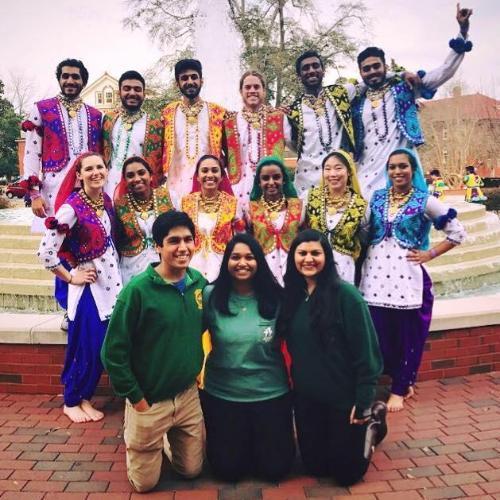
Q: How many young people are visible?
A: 15